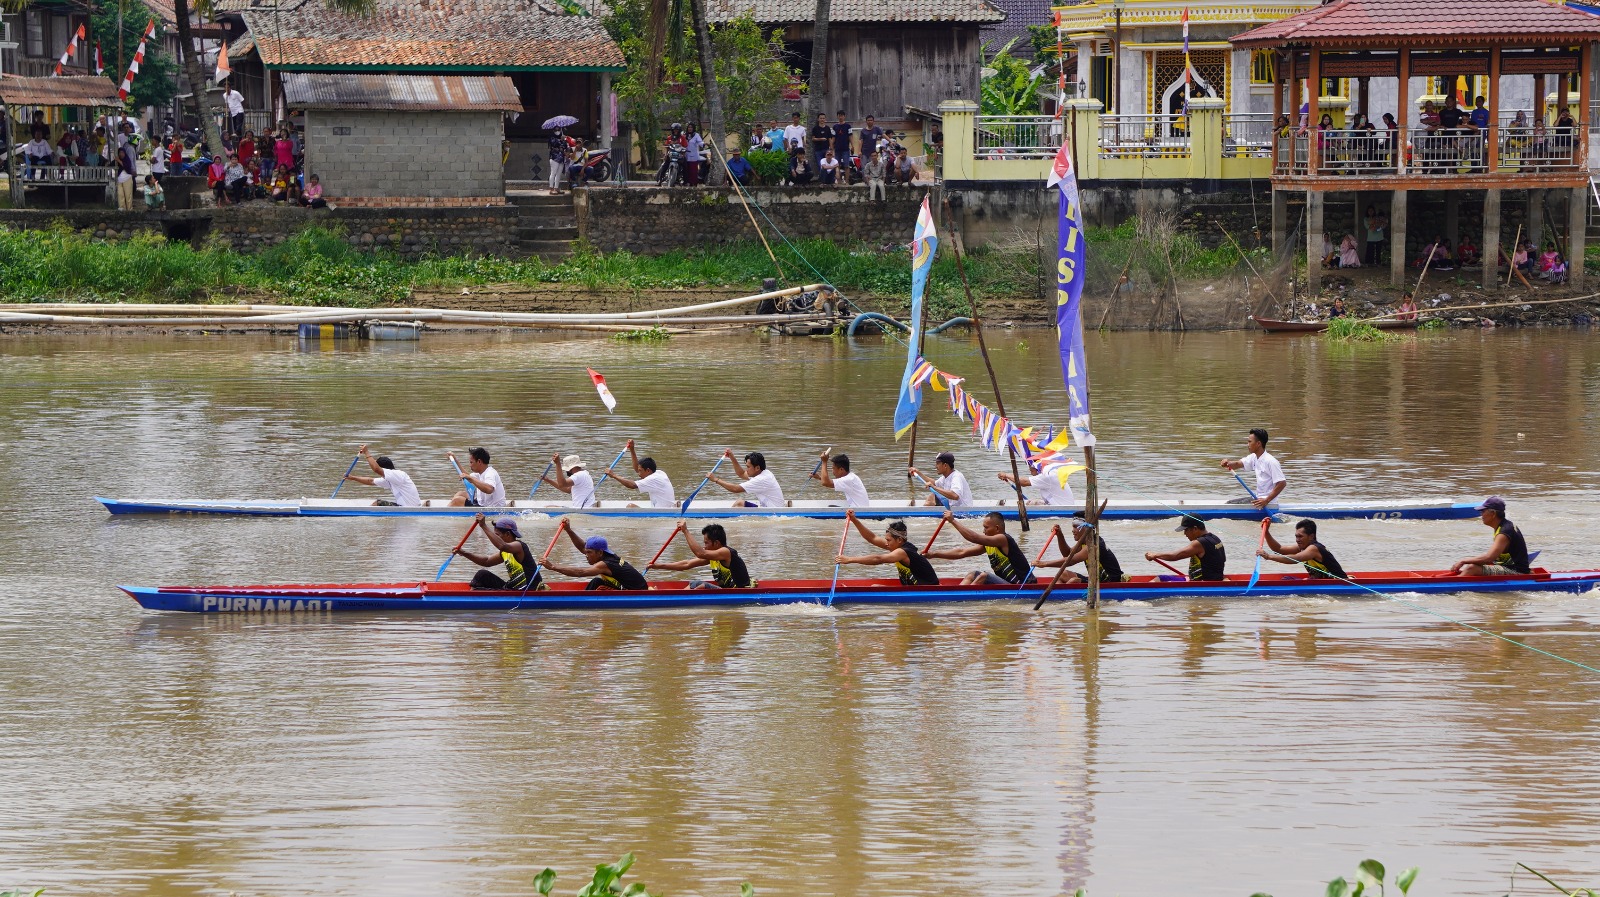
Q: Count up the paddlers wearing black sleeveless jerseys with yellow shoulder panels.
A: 9